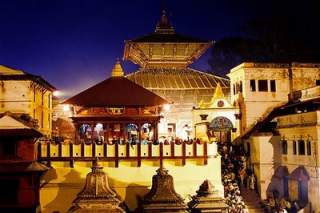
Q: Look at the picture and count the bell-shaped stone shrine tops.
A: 3